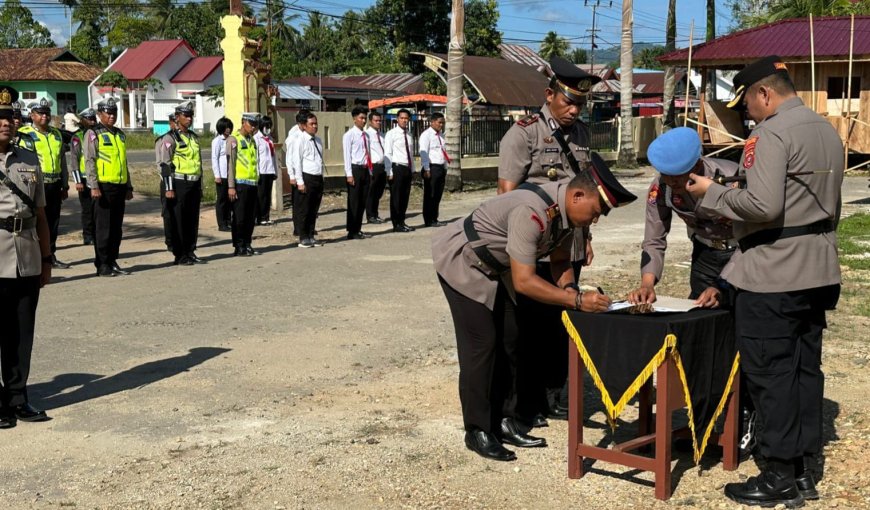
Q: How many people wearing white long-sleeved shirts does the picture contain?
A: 8